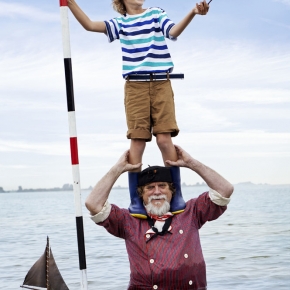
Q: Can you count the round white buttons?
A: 6